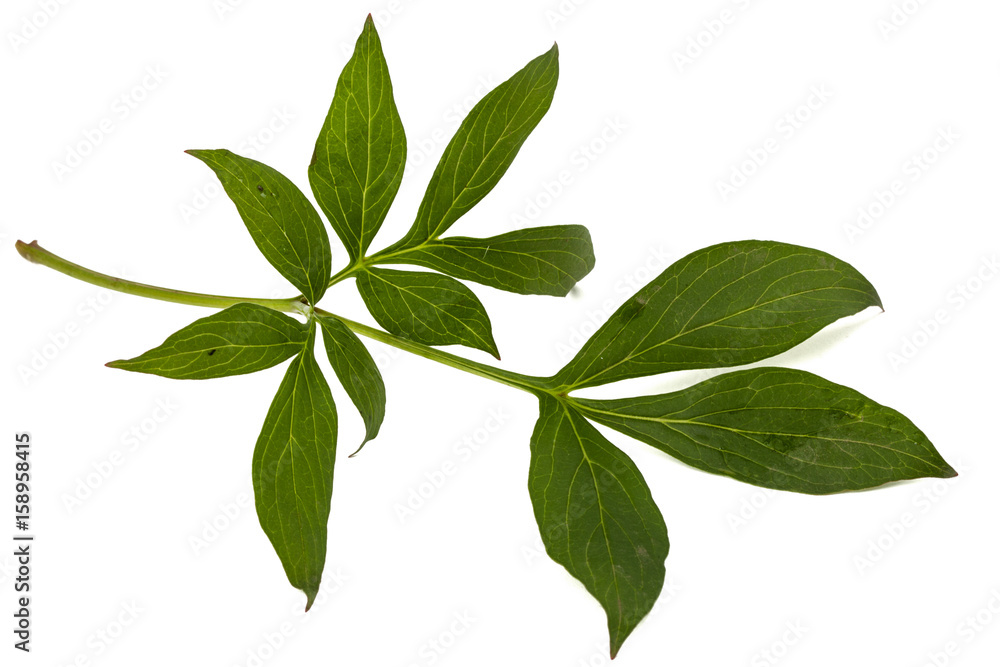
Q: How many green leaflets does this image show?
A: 11